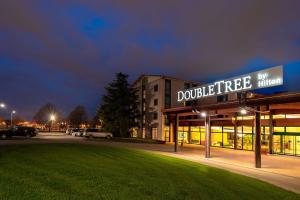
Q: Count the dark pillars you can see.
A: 3